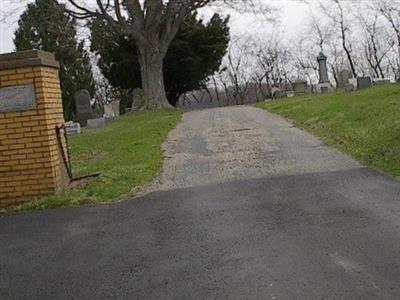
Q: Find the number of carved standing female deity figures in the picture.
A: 0